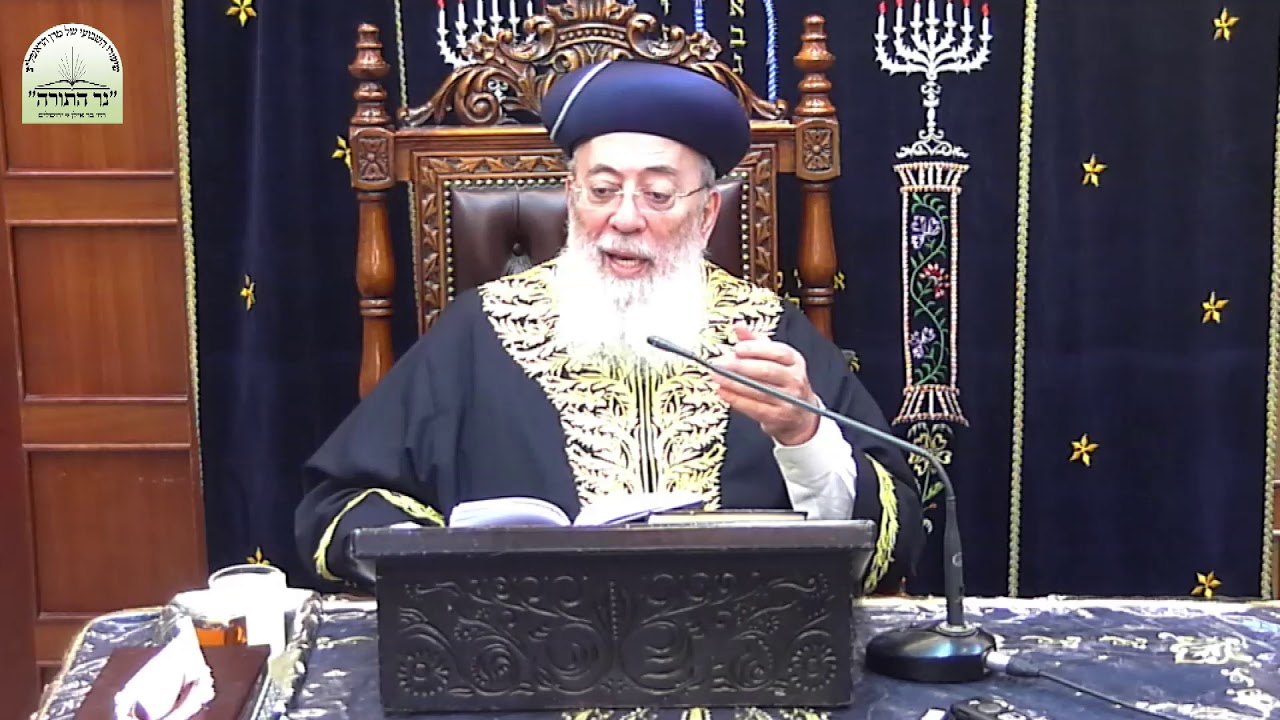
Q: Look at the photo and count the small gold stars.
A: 9